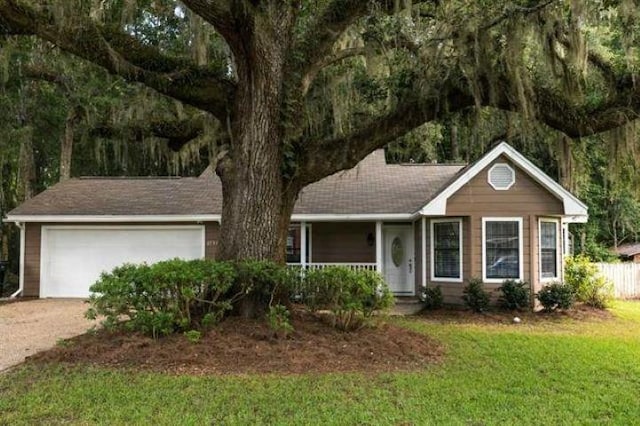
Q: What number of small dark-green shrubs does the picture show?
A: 4